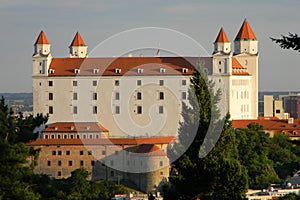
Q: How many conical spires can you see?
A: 4